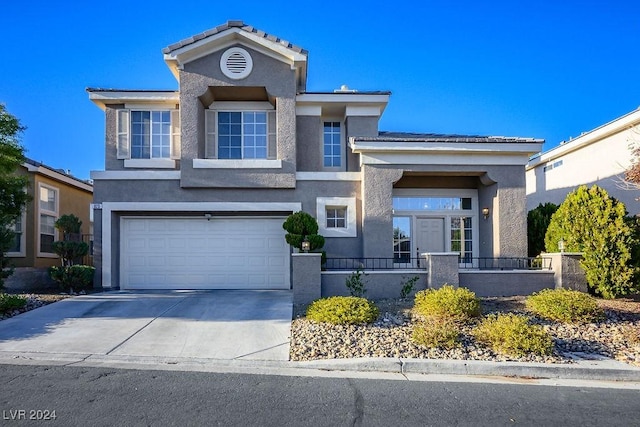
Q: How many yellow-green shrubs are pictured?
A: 5